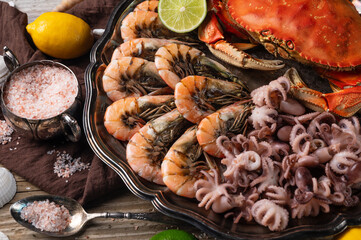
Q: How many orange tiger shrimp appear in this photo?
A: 10